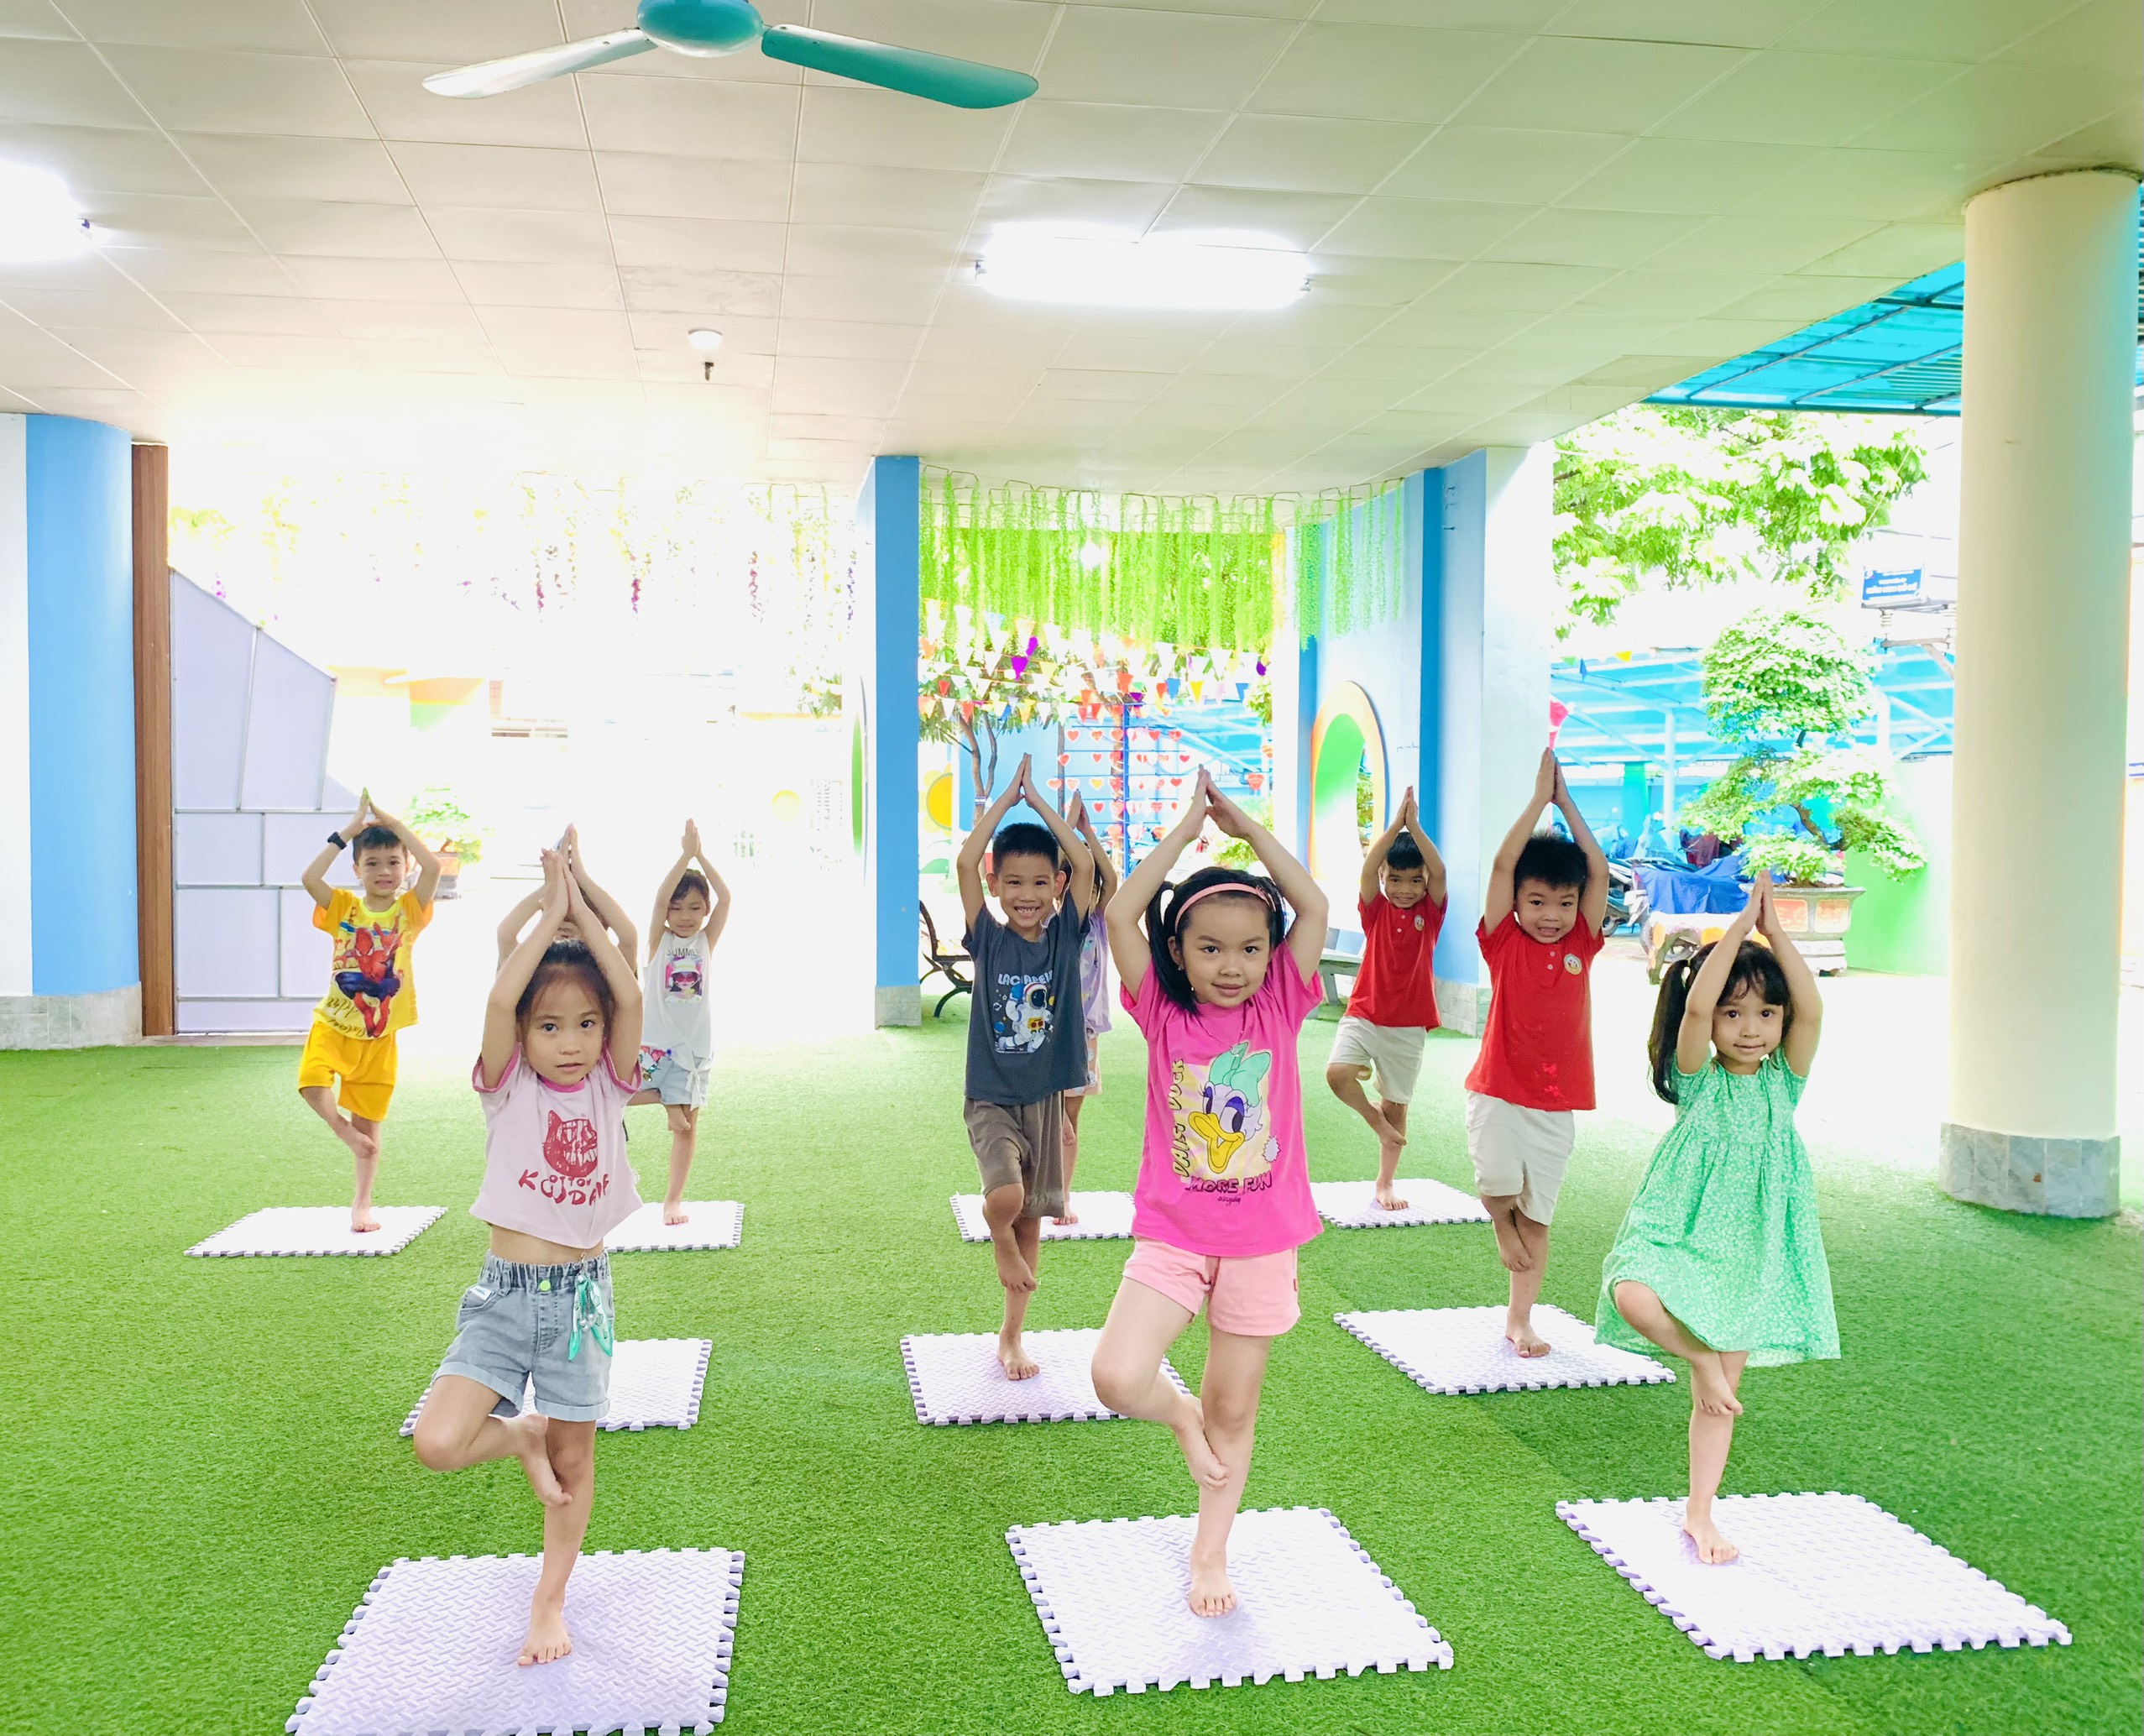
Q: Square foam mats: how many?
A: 10